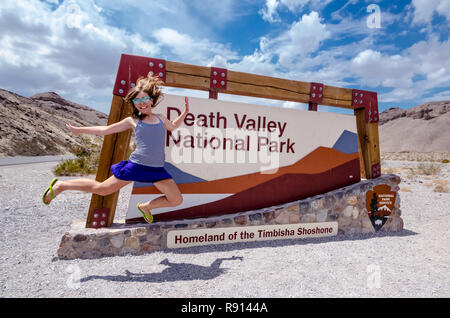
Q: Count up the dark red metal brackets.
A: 6